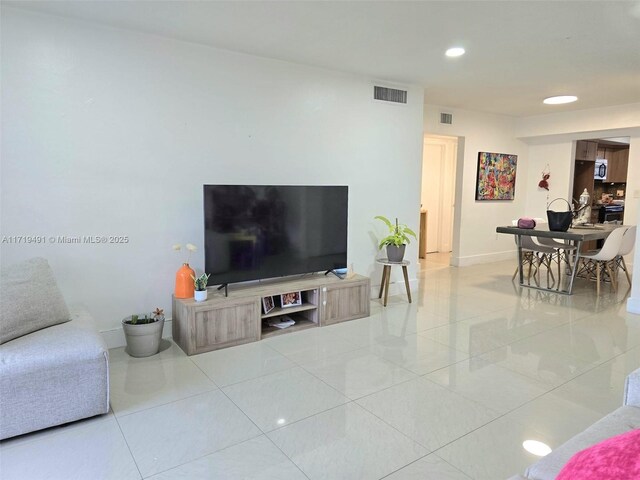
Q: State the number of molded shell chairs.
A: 4